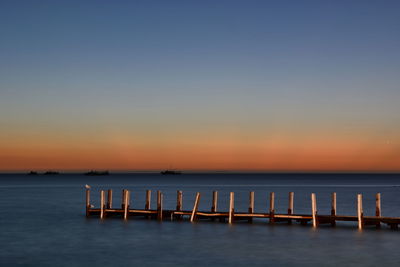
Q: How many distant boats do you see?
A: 4